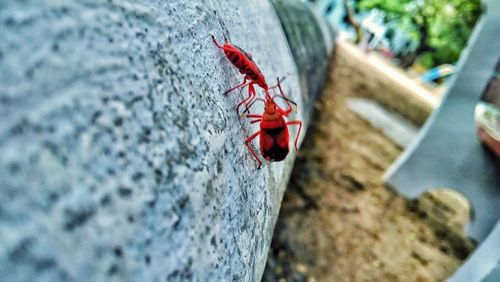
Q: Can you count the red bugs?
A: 2